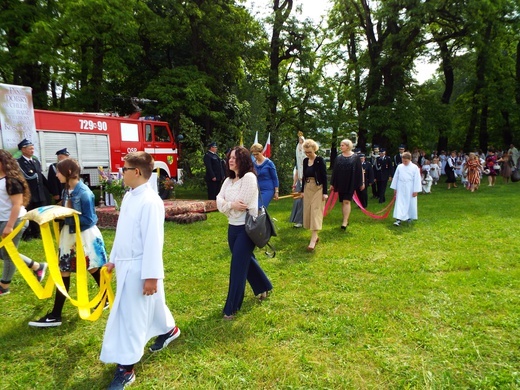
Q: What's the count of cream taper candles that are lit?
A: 0